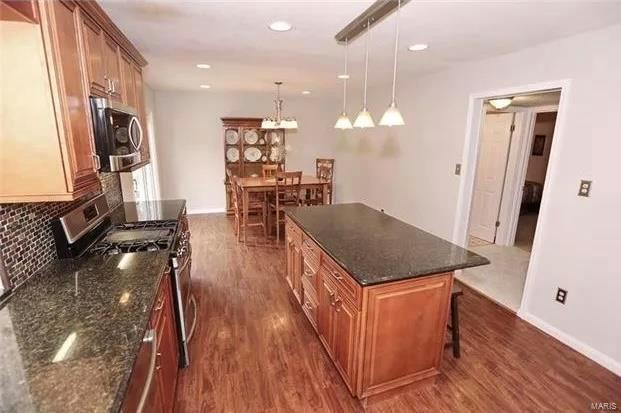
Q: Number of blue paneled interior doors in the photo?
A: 0